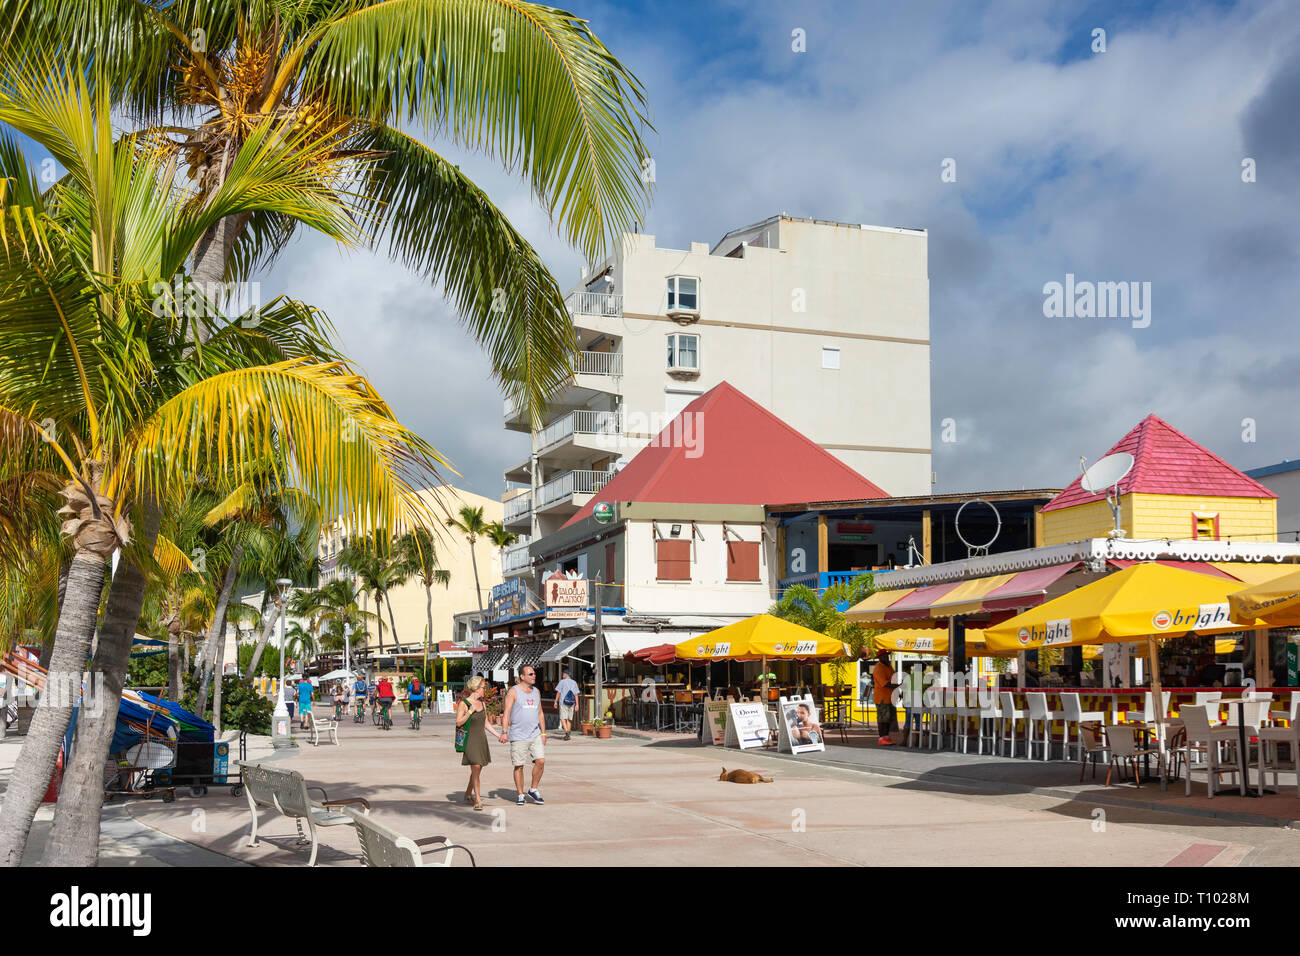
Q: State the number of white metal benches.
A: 3